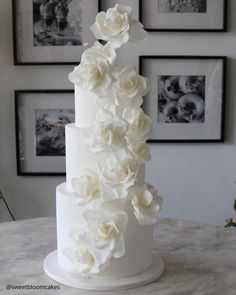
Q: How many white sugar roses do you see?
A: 10